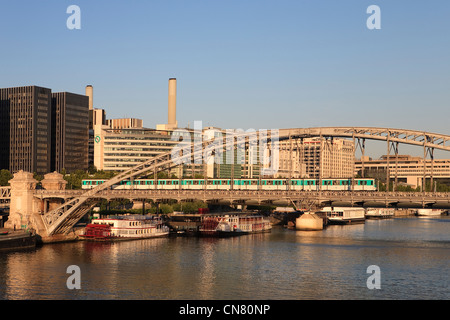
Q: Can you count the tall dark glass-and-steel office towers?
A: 2